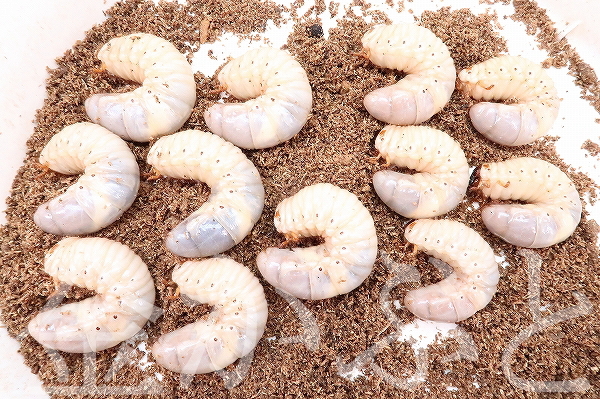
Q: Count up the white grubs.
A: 12